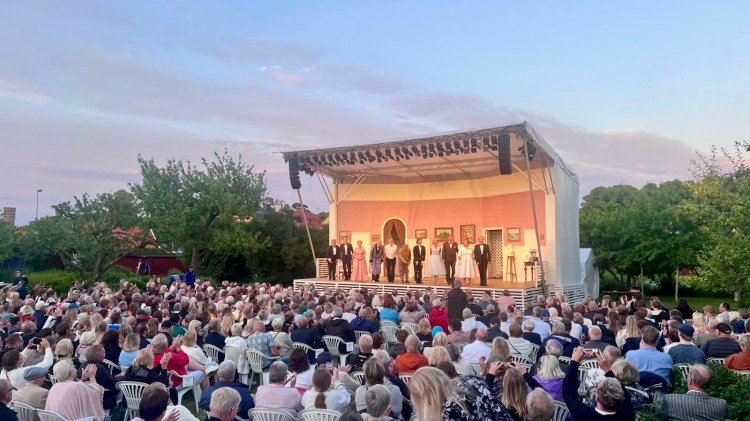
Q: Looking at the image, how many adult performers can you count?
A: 11